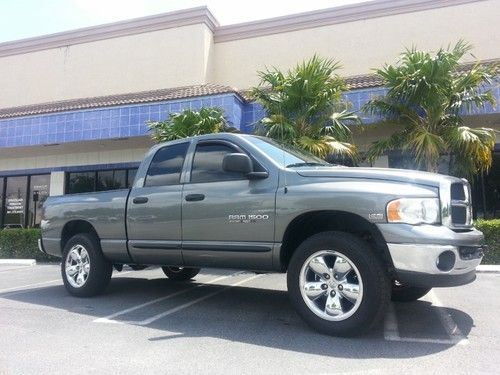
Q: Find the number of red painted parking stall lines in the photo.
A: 0